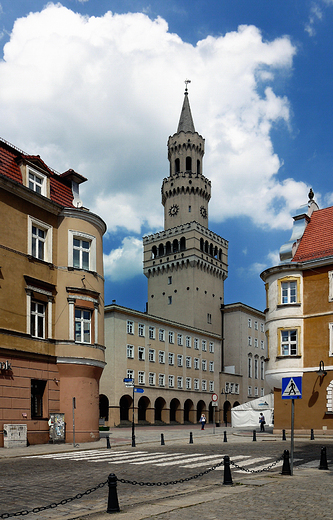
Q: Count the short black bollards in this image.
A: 12